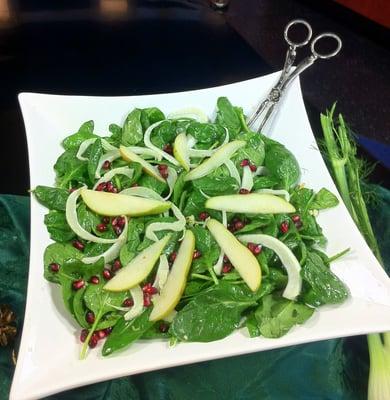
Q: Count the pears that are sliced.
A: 8